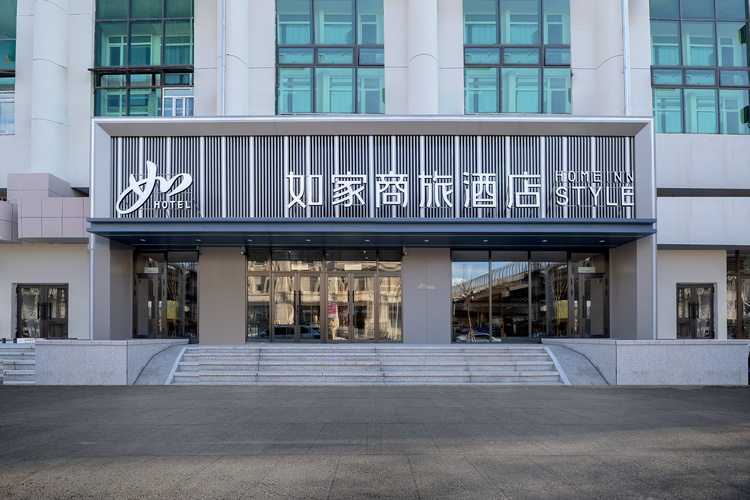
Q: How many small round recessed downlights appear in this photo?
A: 9